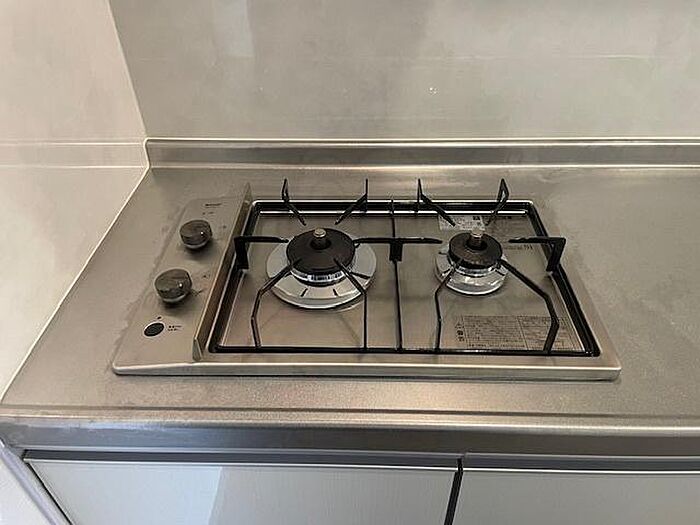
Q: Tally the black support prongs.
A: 12